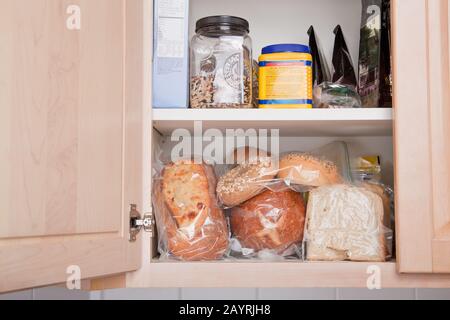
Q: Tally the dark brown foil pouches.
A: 2